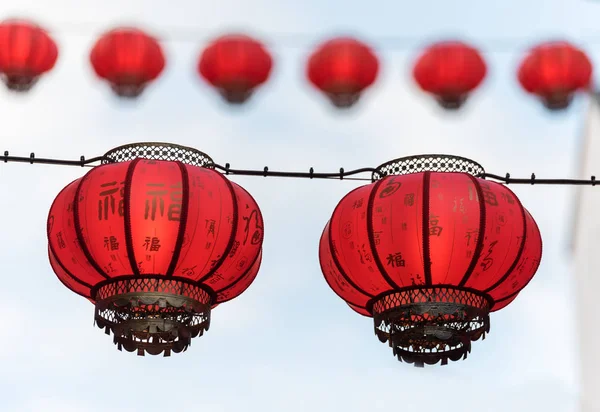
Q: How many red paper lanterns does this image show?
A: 8